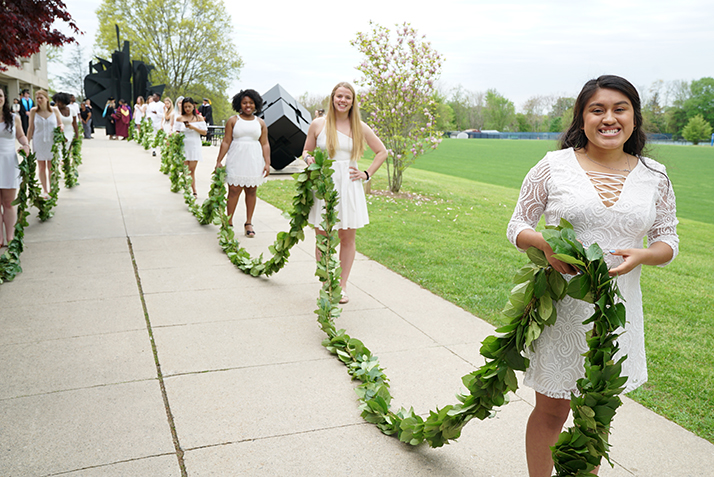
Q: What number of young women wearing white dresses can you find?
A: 11